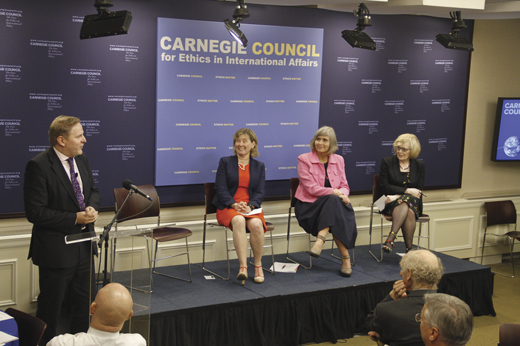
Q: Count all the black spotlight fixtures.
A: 4